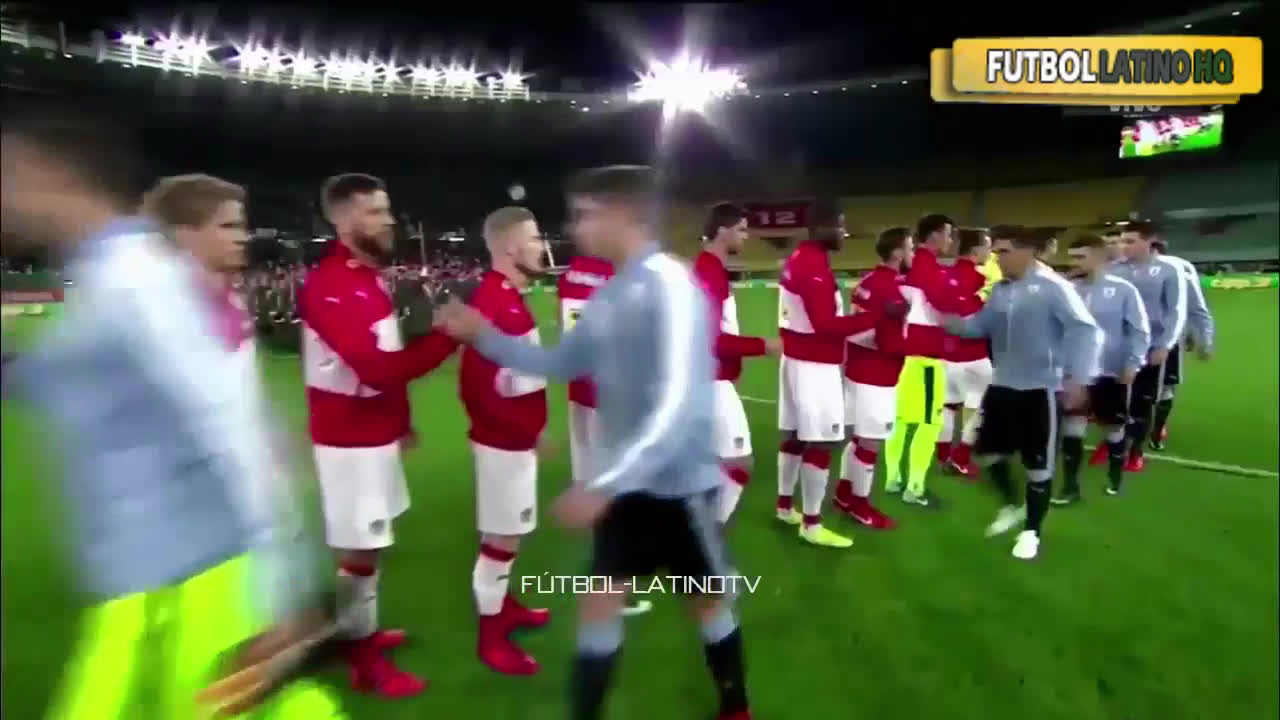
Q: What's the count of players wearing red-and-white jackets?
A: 9